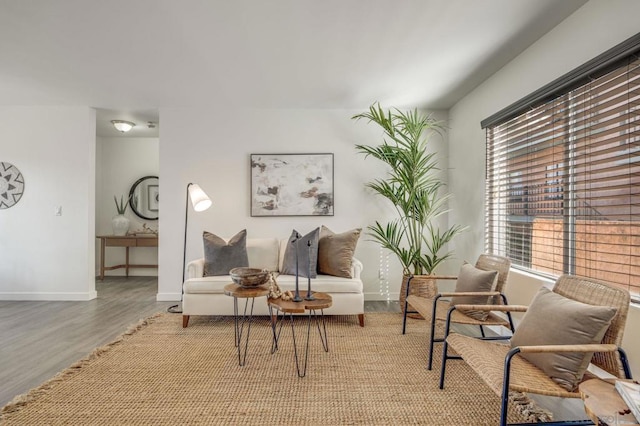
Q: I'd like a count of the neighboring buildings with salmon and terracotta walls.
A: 1